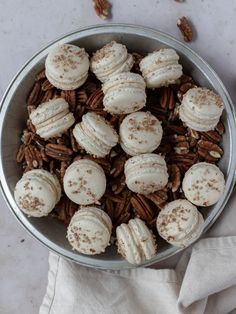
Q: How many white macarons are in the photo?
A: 15